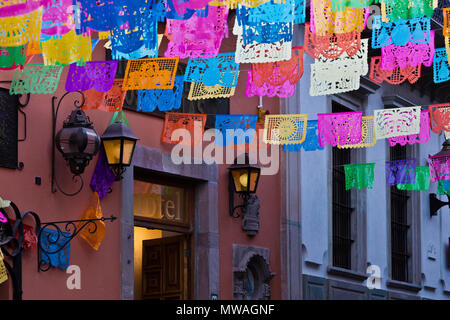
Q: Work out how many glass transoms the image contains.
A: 1